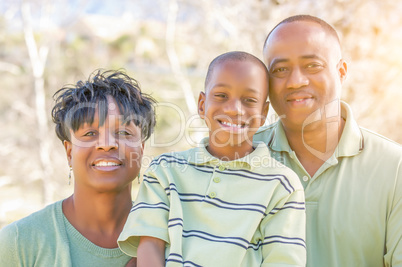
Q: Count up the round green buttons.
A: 3